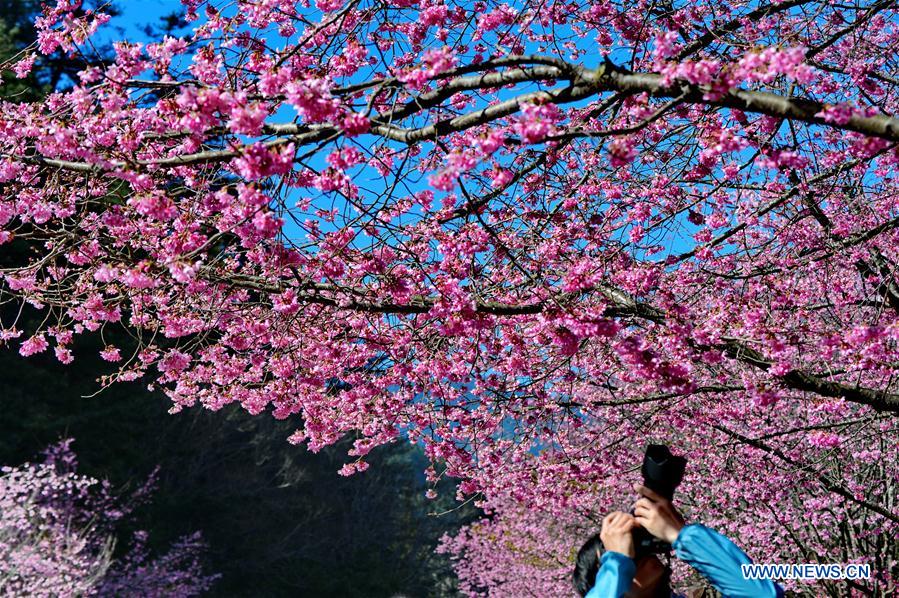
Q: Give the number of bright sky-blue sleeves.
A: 2